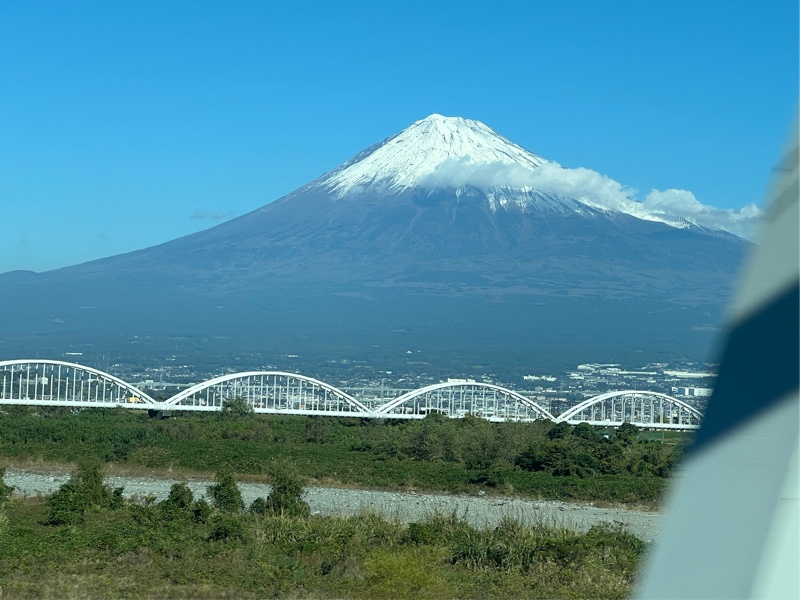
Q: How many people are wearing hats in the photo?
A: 0